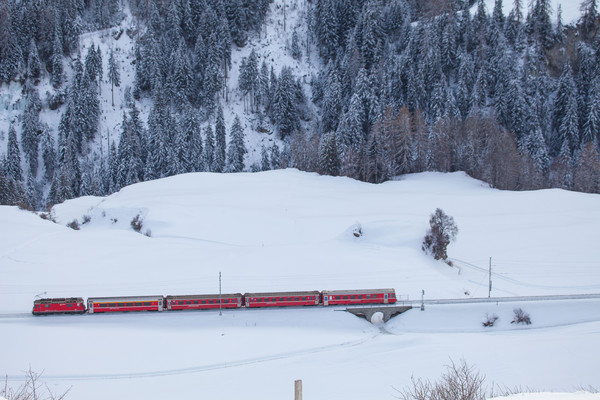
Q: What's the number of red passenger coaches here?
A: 4